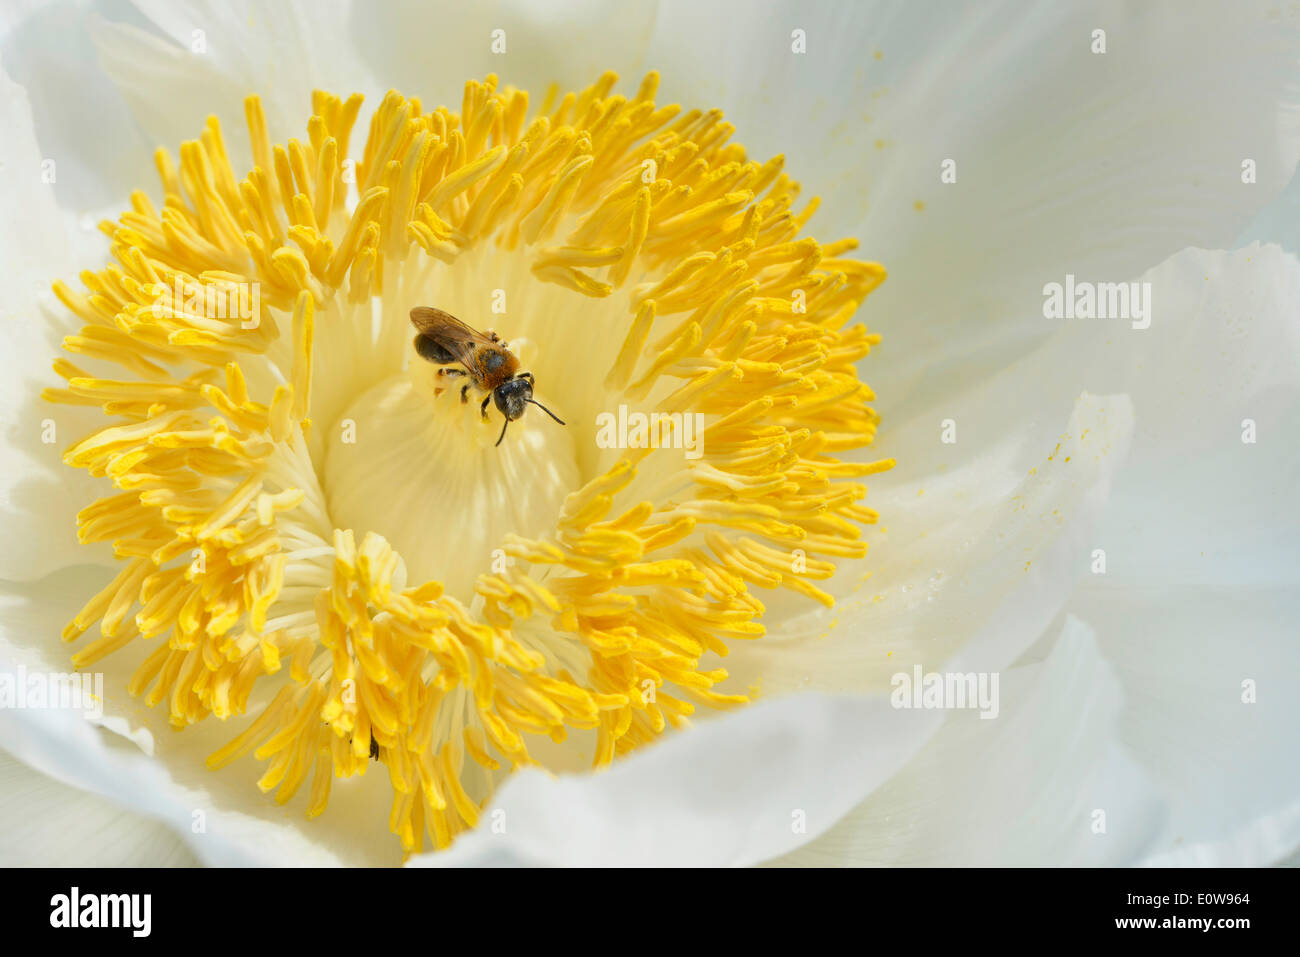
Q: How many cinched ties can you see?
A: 0